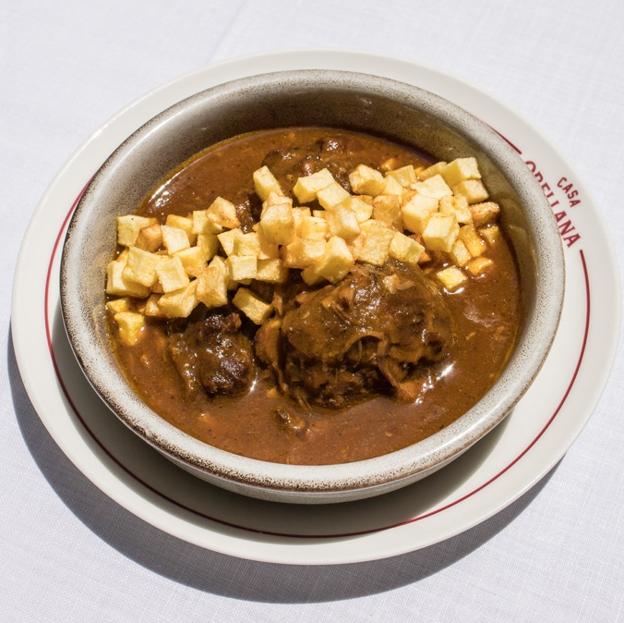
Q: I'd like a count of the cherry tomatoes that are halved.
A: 0